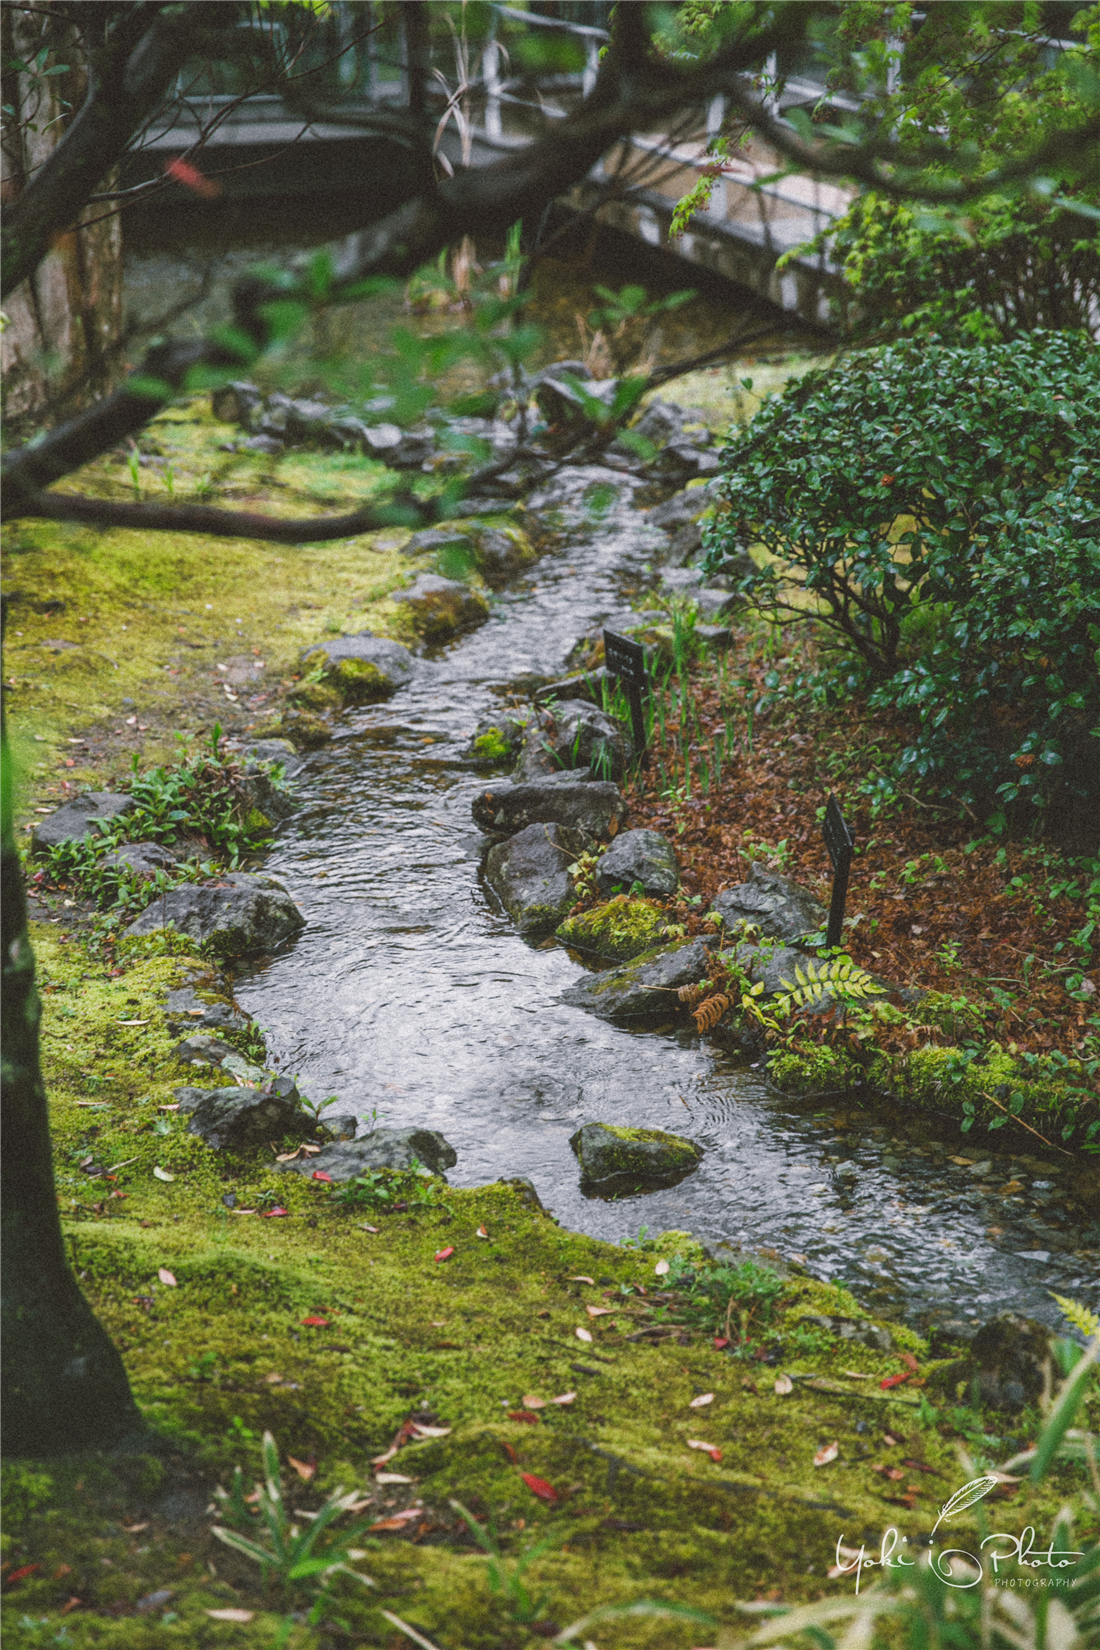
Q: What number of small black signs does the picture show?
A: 2